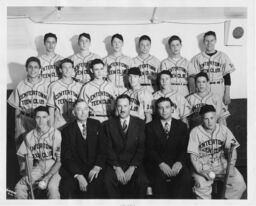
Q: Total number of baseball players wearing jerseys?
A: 14